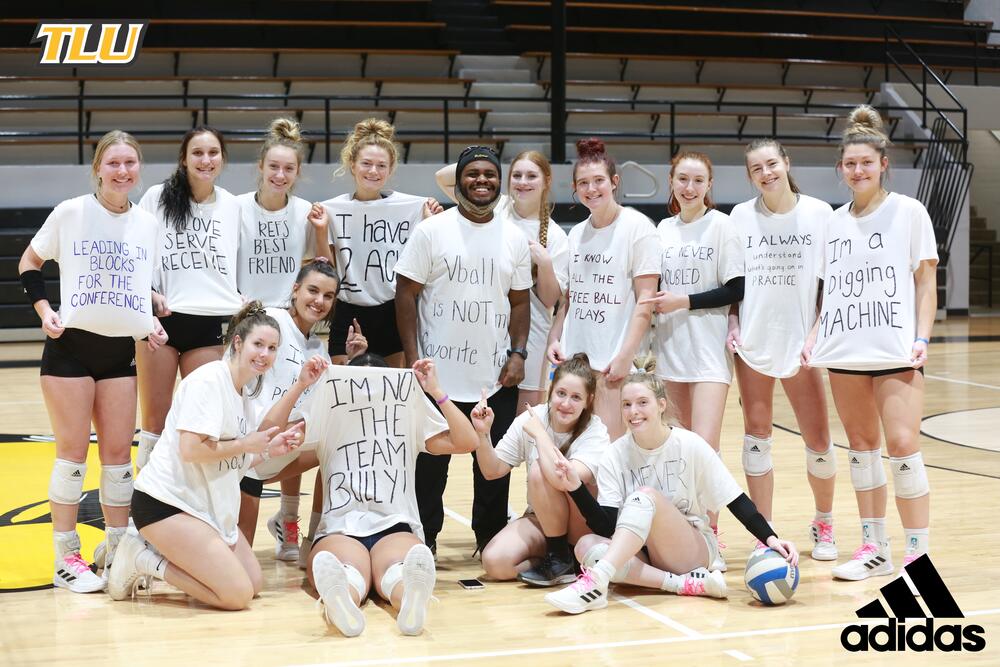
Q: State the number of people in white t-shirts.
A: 15